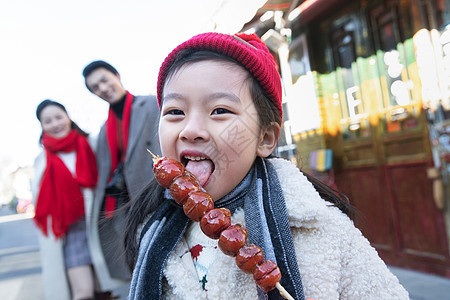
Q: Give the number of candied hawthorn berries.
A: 7